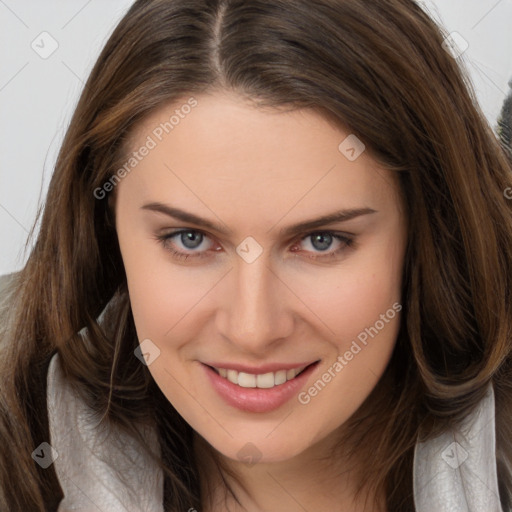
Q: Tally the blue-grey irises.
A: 2